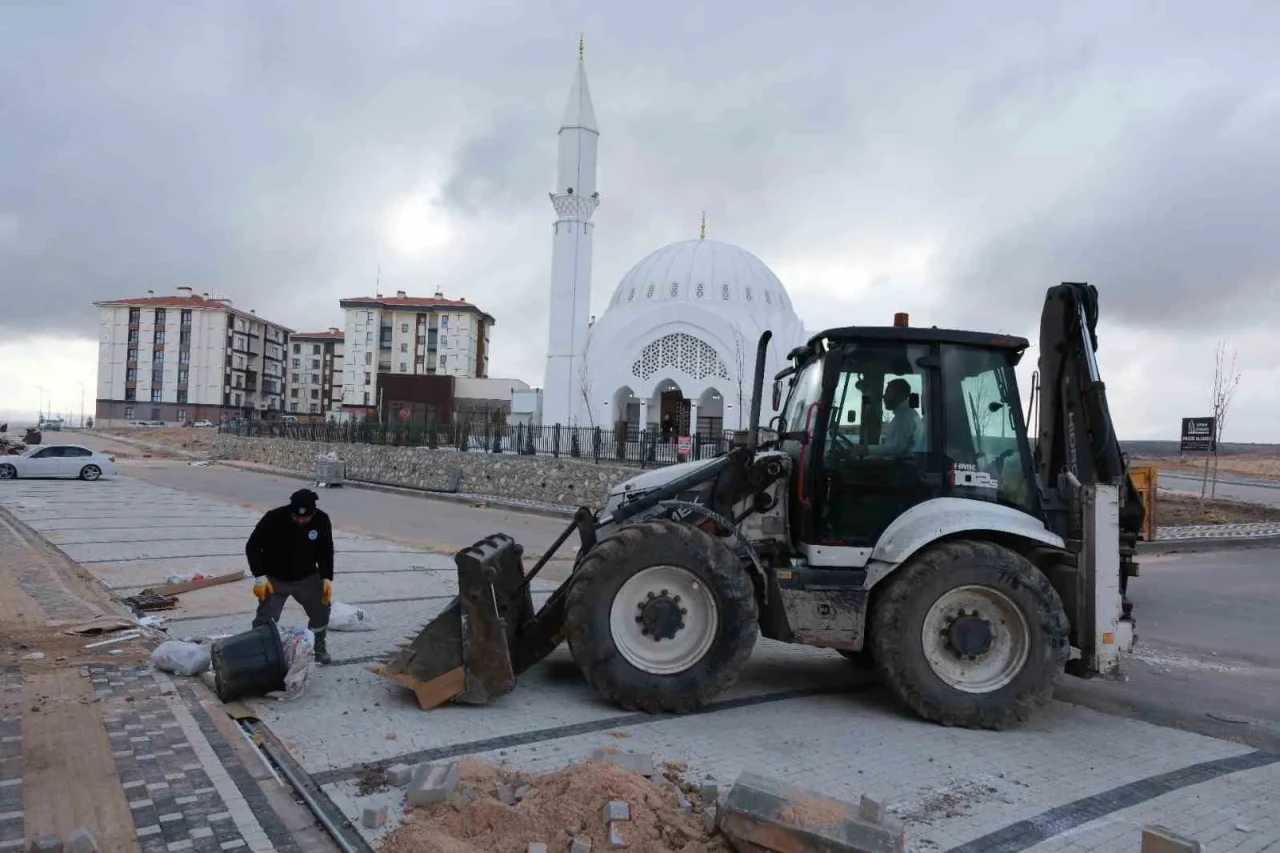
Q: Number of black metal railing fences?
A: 1